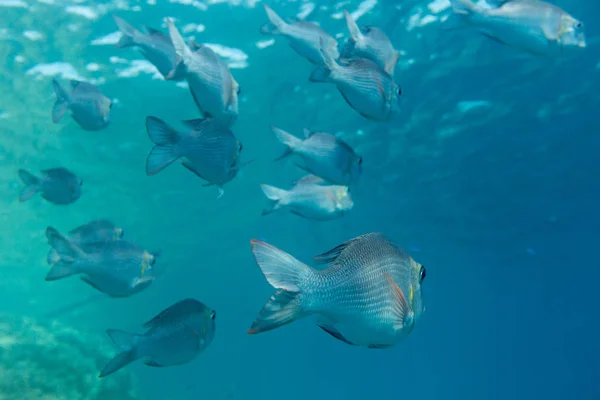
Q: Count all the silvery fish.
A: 15